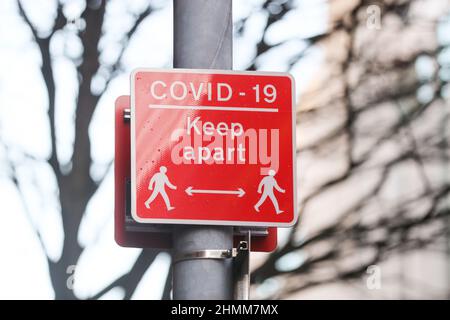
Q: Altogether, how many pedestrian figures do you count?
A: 2